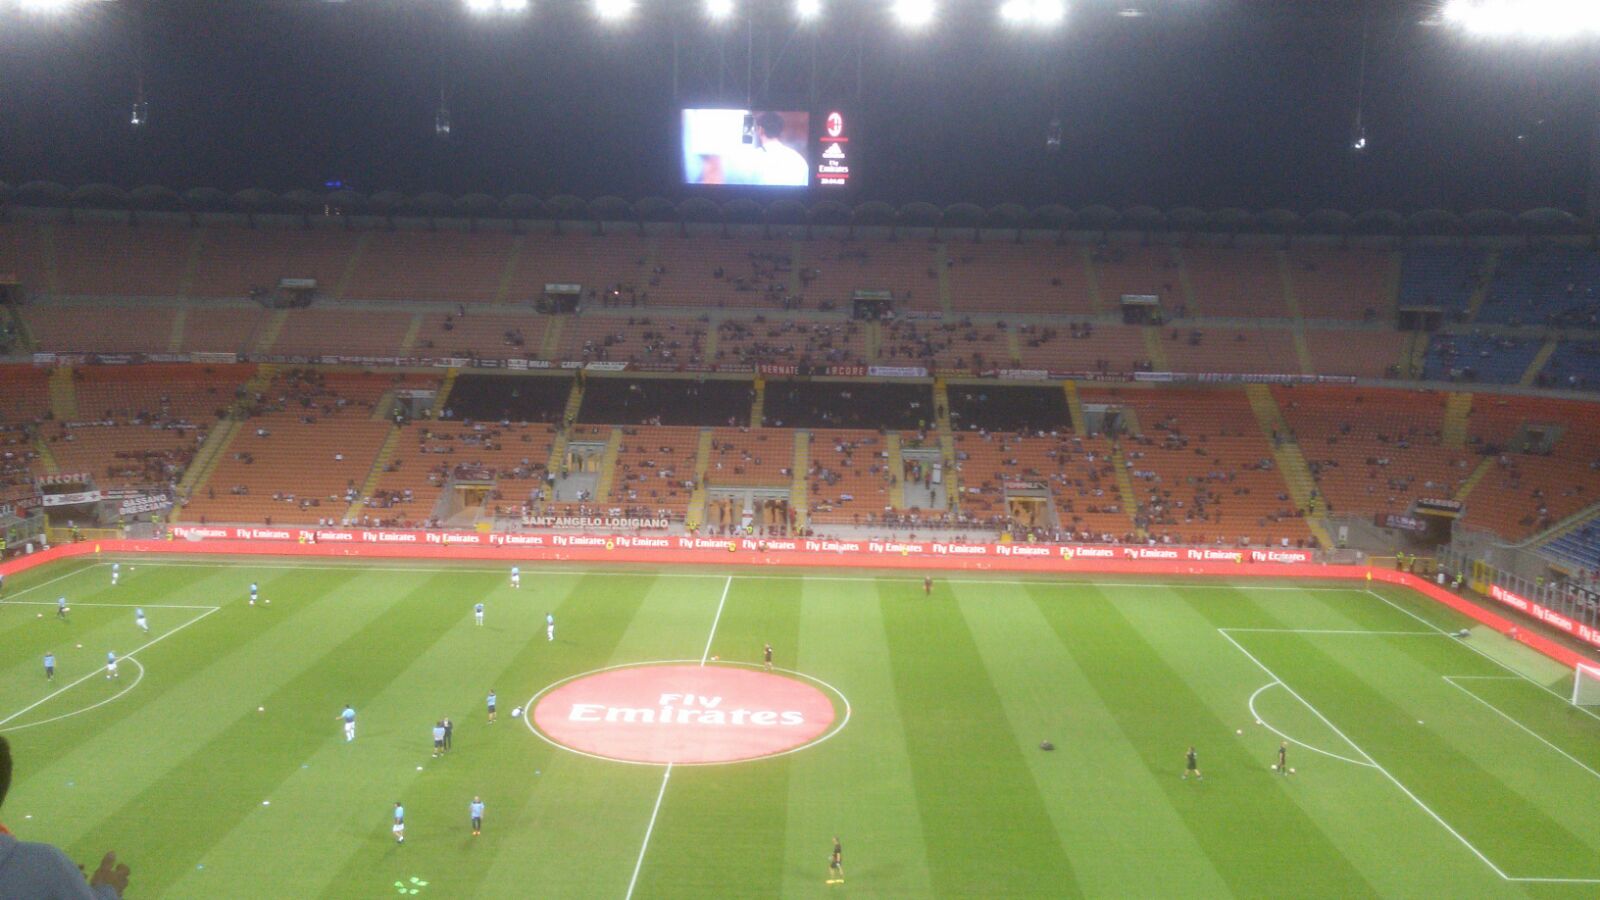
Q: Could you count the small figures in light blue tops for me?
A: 14